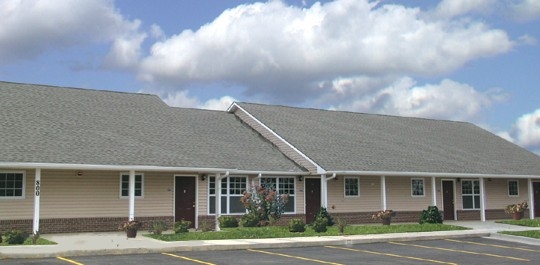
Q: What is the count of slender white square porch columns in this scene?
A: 8